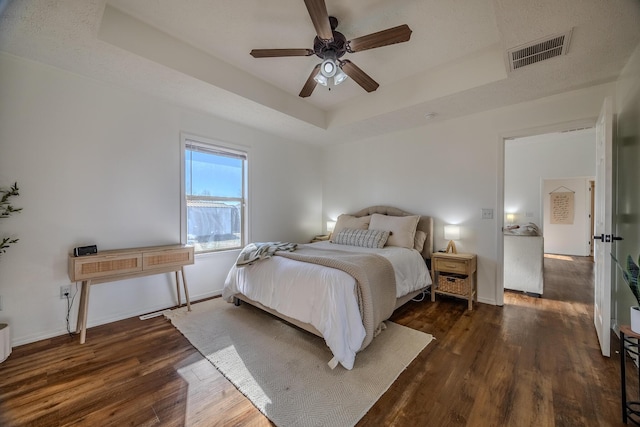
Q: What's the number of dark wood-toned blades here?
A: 5